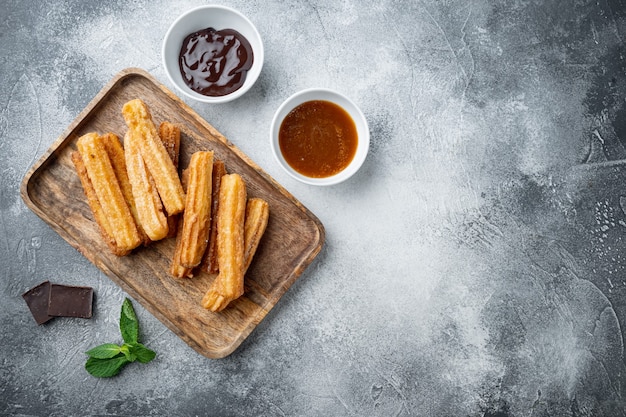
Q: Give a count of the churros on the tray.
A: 11